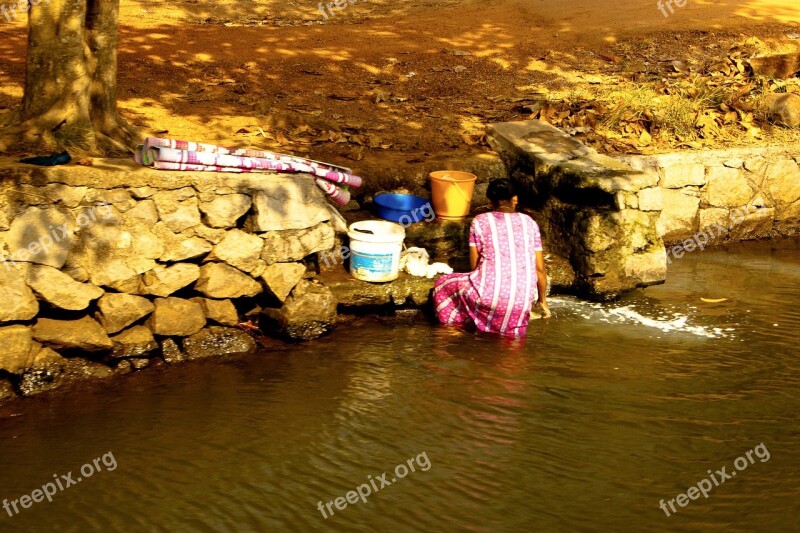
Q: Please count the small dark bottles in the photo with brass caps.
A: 0